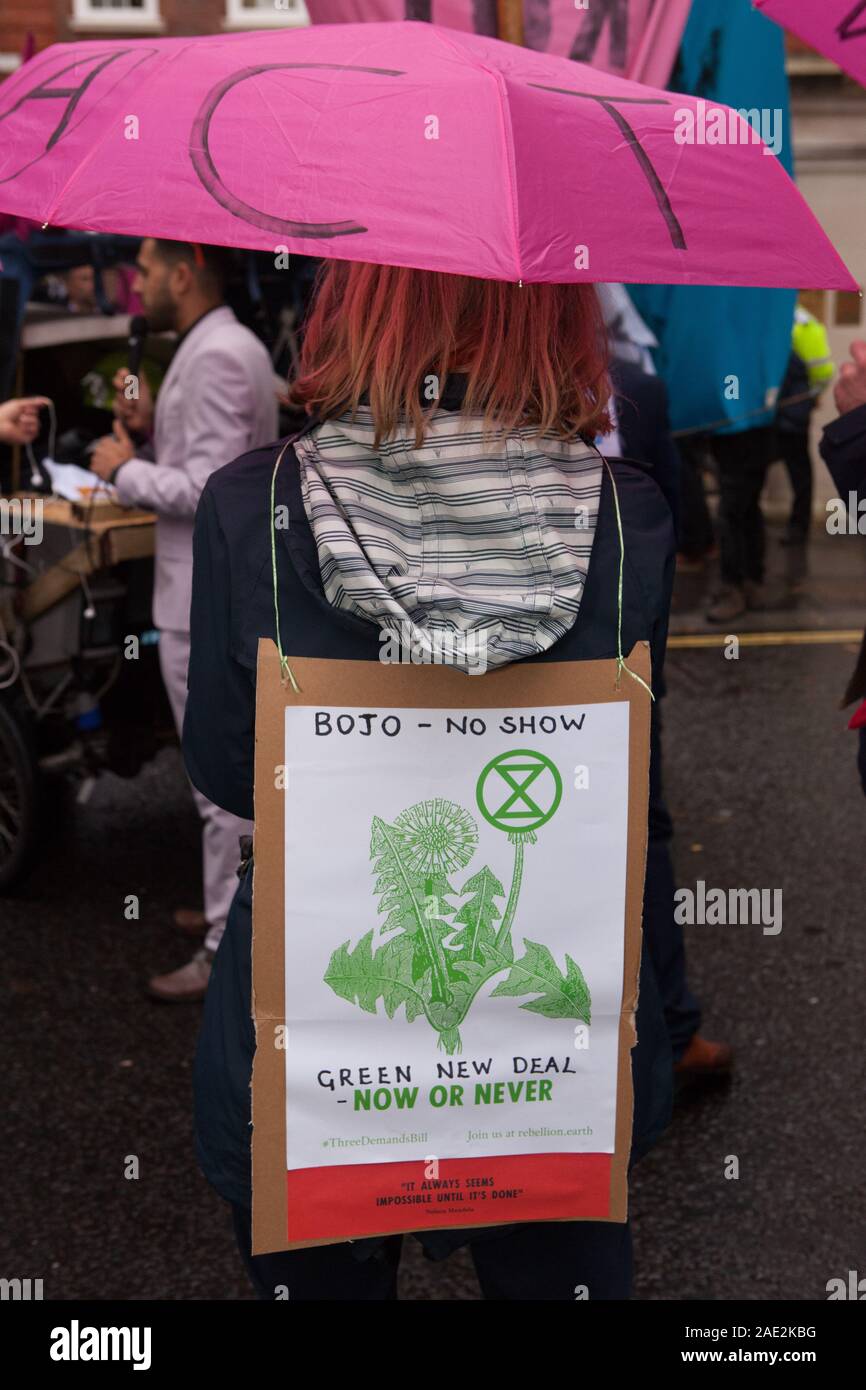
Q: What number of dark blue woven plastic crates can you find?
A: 0